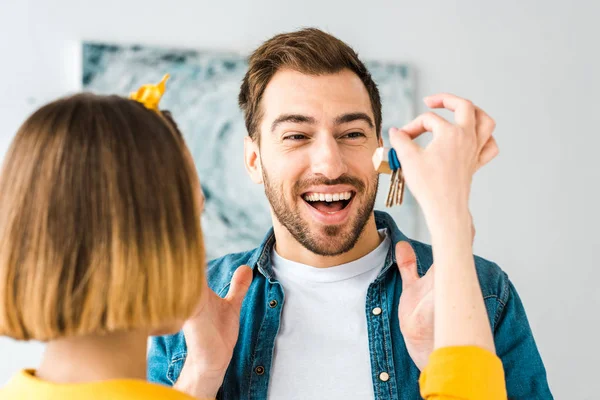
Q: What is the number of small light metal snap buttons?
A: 2